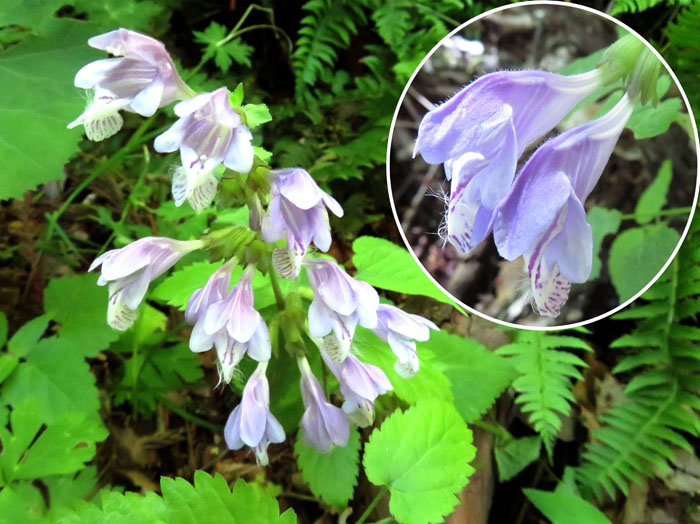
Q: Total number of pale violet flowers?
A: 13